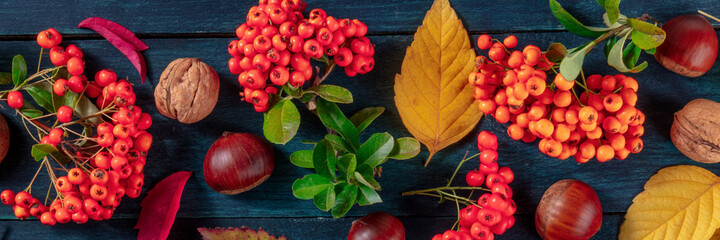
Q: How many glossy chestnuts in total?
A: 4